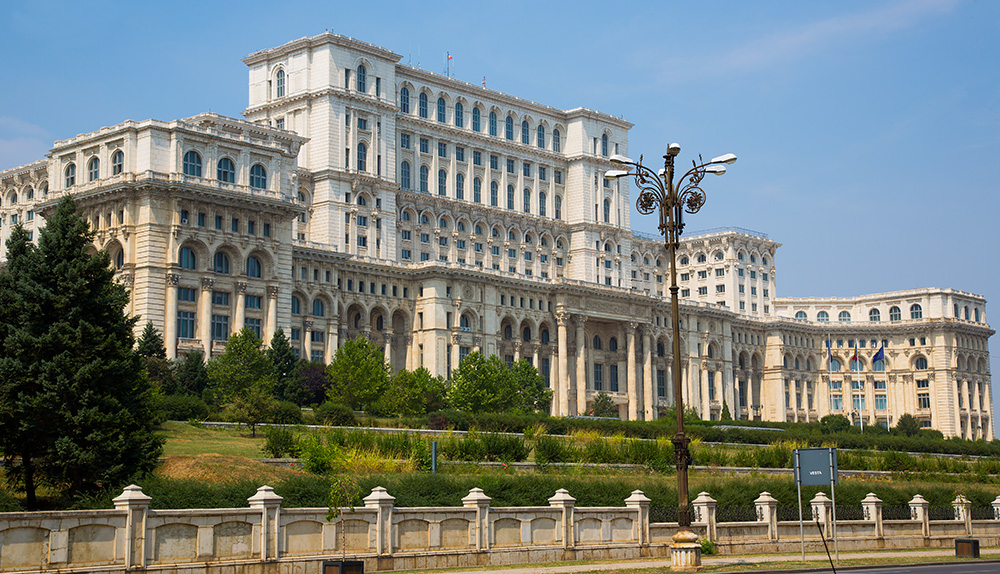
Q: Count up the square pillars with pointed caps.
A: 13